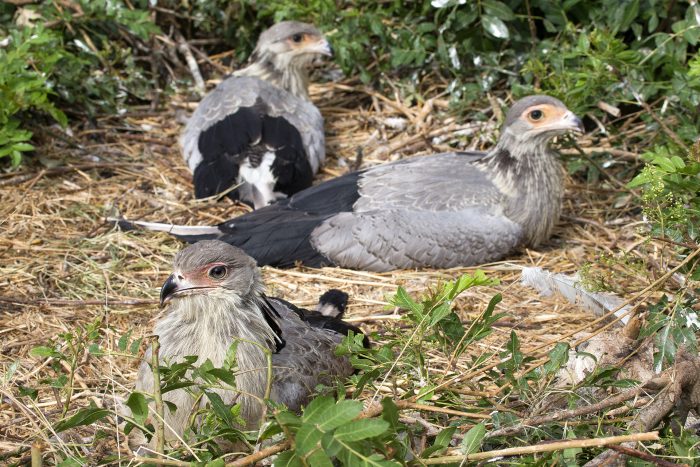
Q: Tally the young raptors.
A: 3